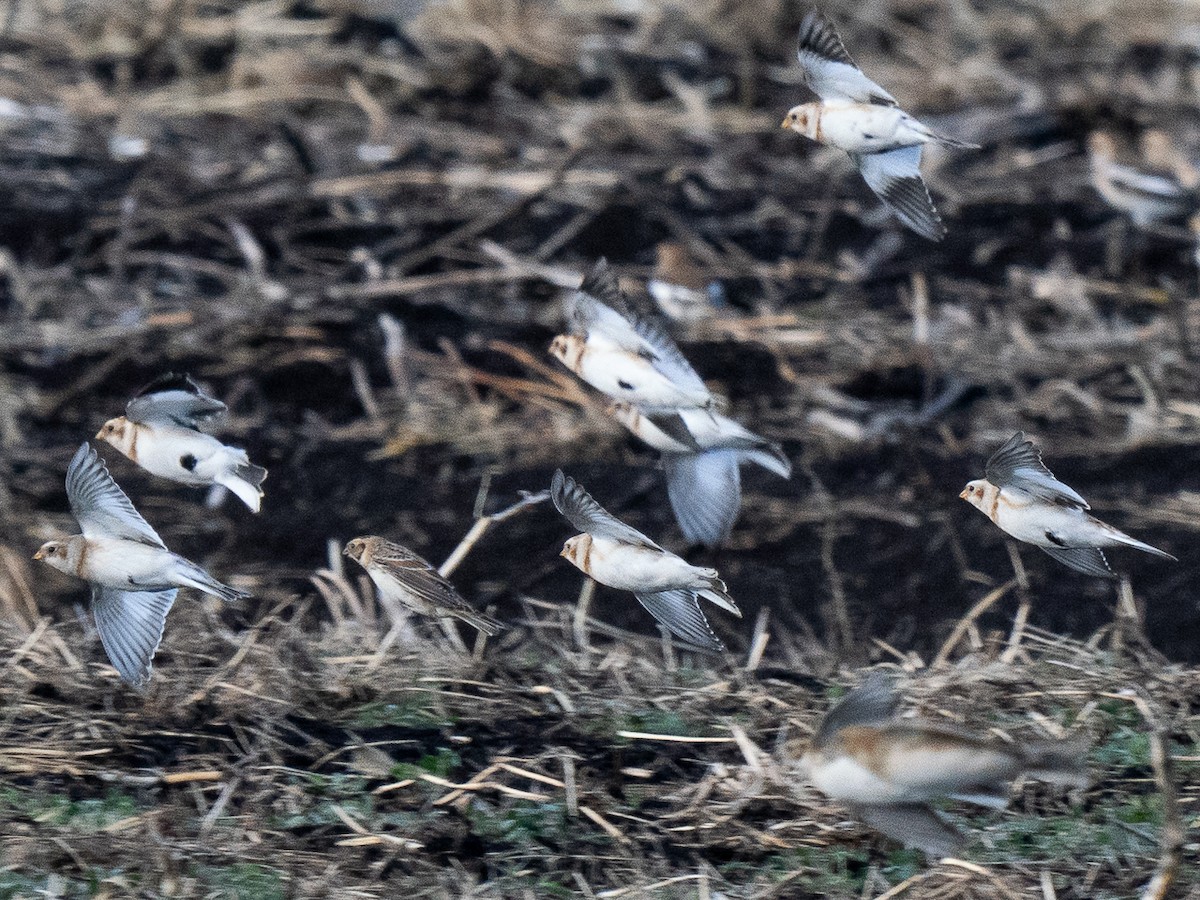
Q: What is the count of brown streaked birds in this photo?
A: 1